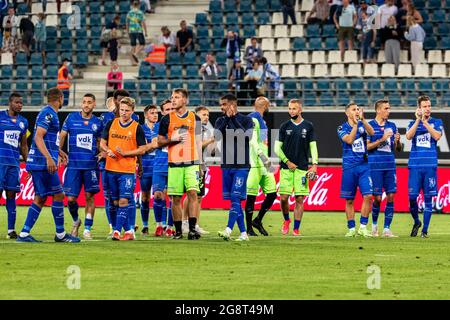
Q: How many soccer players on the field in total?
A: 15